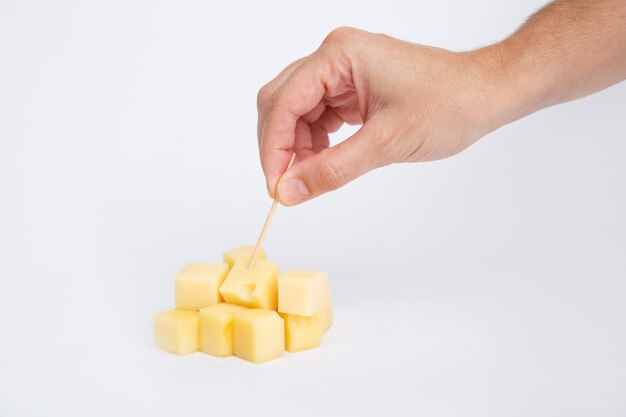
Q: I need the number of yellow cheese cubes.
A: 9